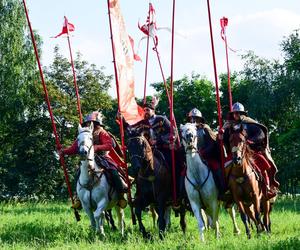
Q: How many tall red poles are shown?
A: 8